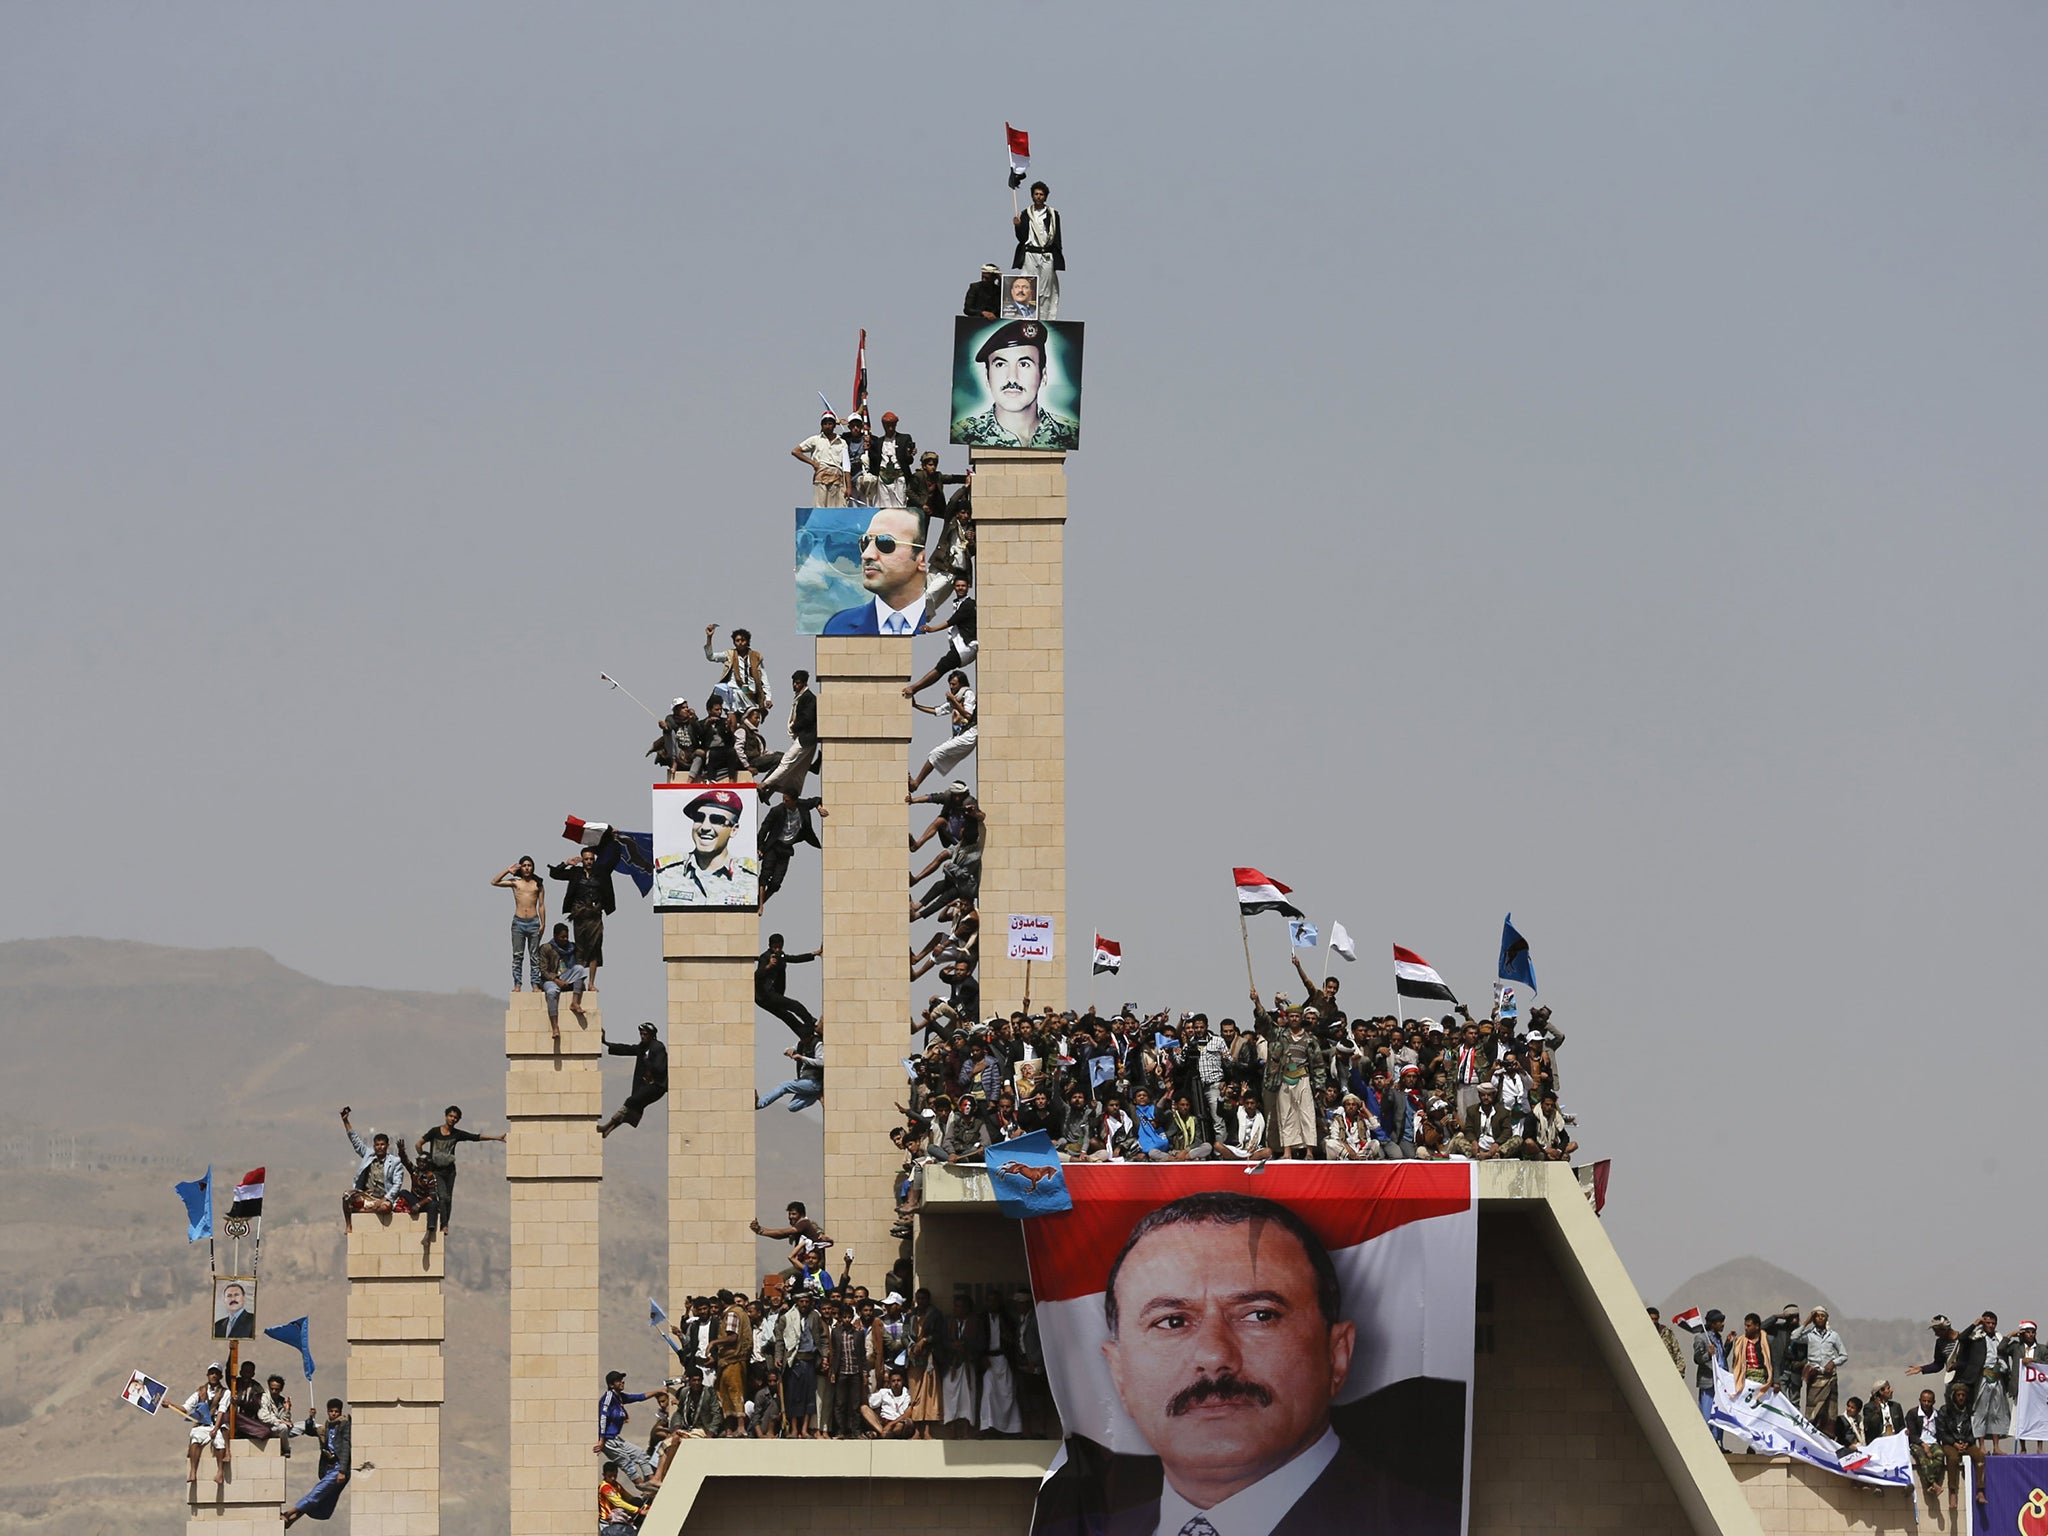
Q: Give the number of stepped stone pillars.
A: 6